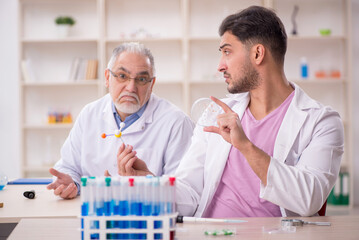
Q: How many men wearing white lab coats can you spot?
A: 2